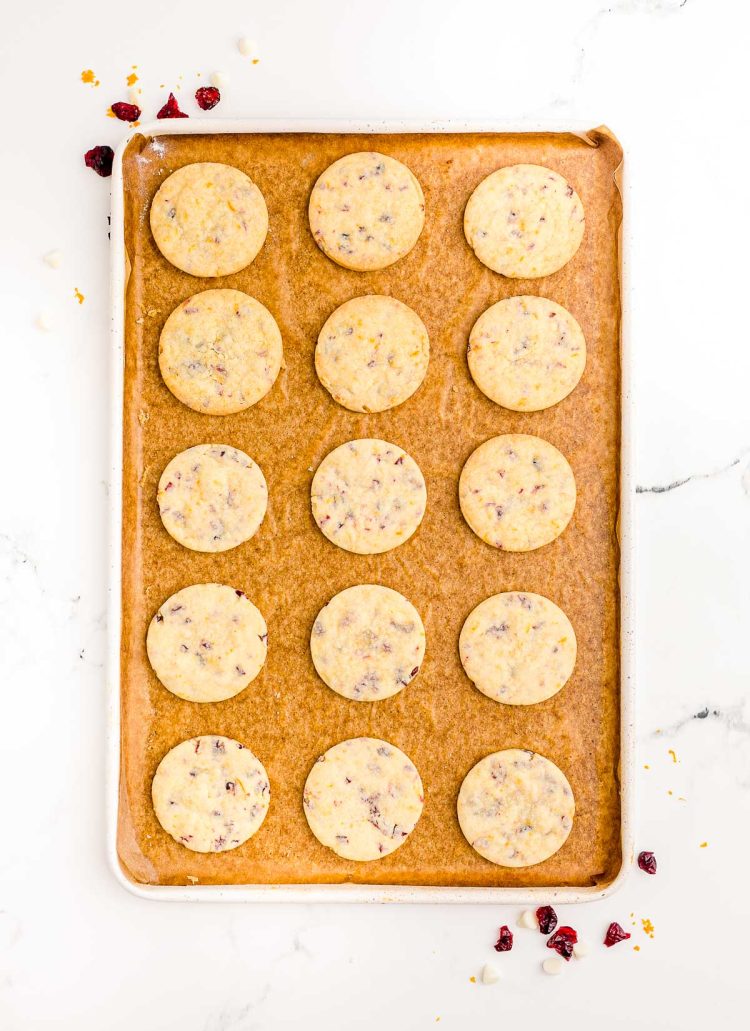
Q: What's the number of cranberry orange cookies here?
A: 15